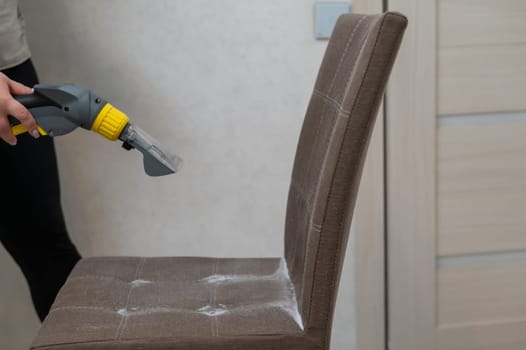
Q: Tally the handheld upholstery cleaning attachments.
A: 1